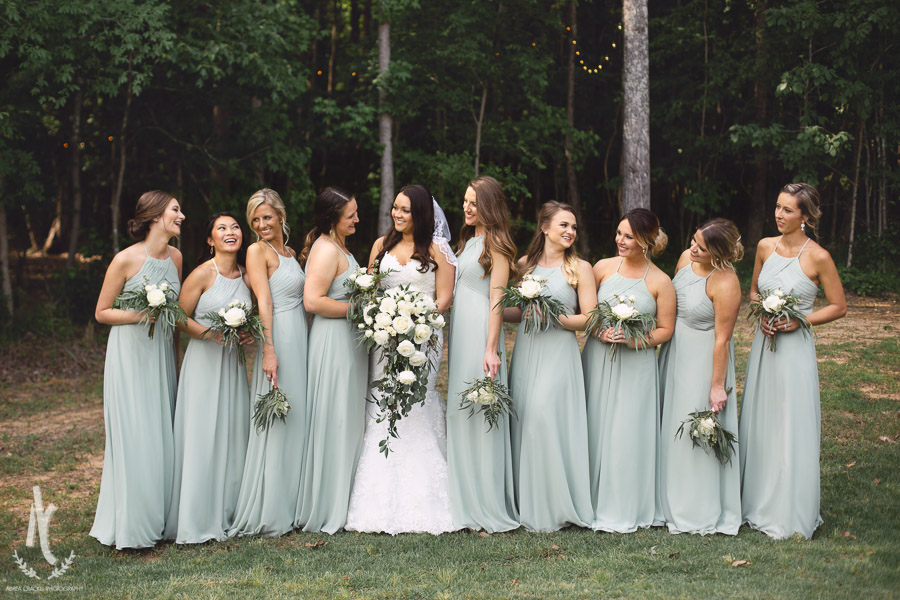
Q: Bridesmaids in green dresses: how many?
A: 9